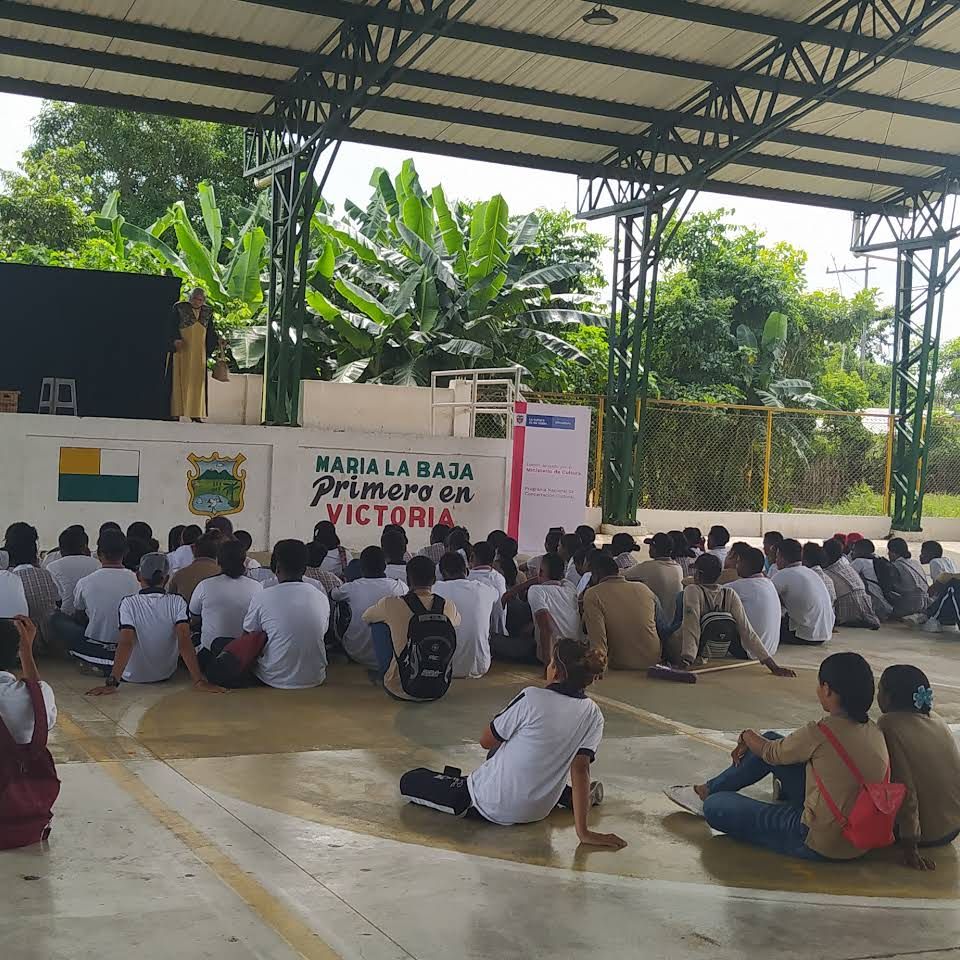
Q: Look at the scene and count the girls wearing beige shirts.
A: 2